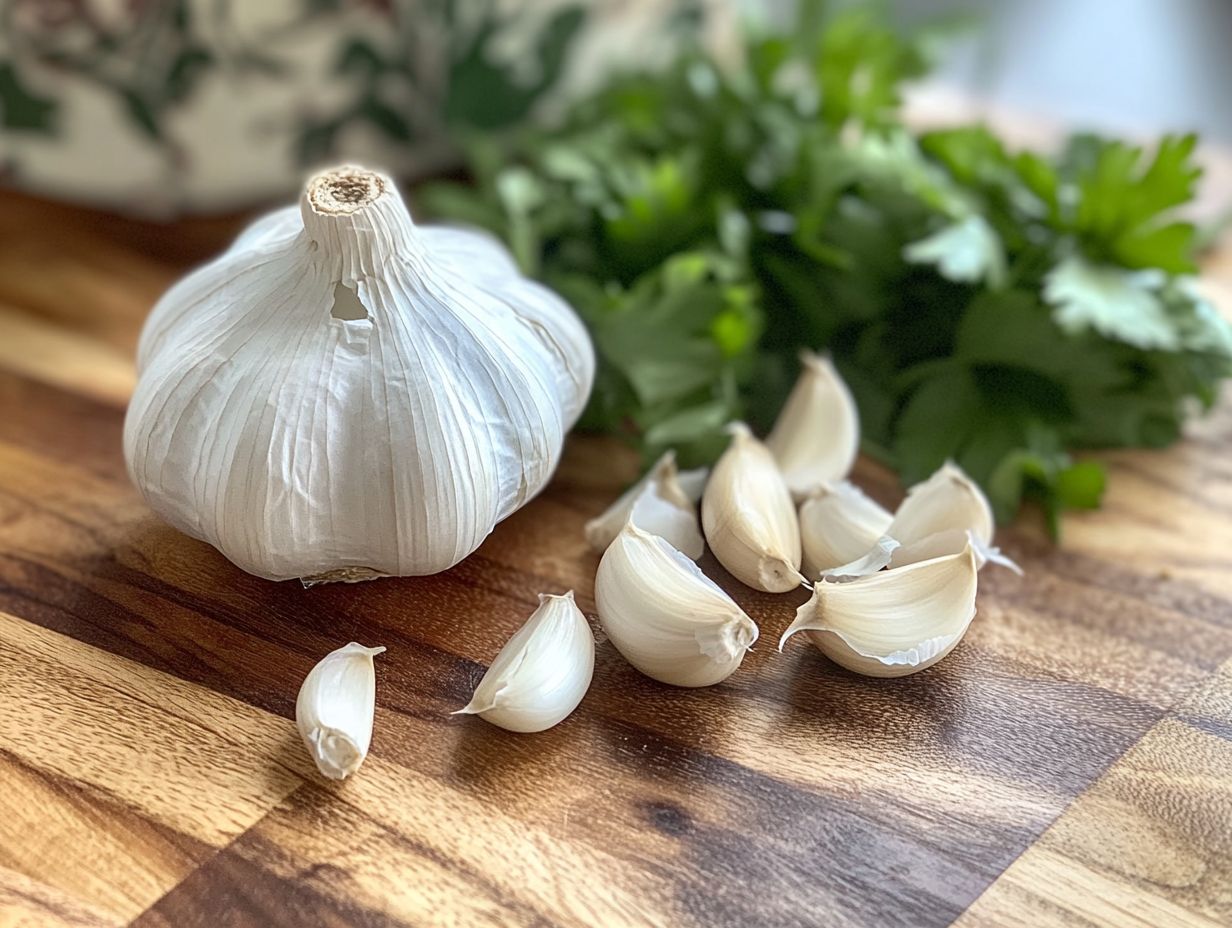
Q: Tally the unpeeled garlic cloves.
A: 9